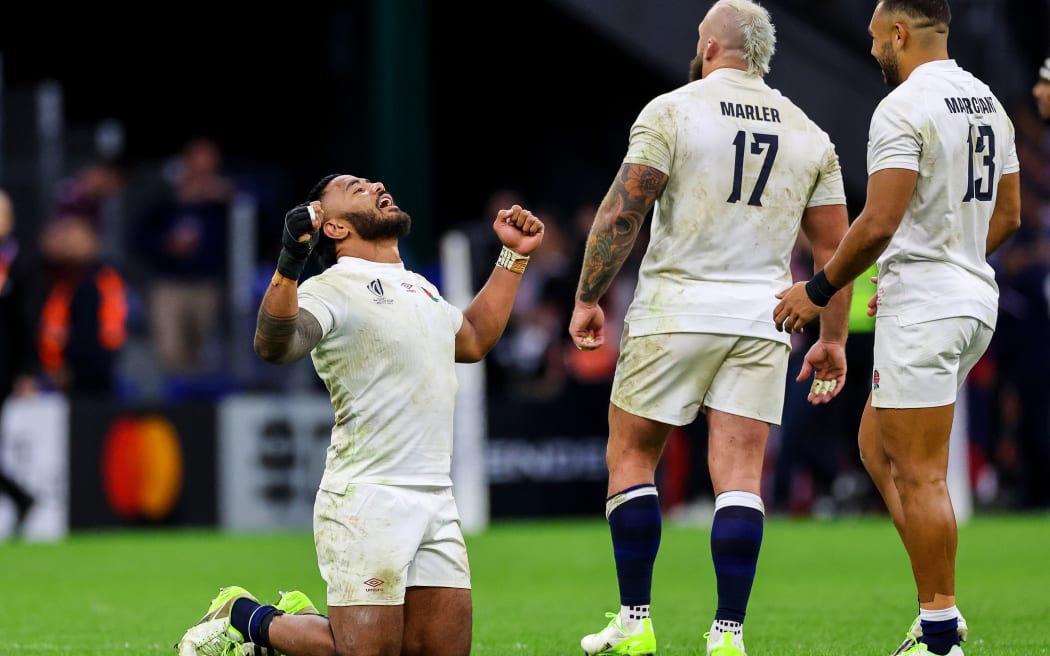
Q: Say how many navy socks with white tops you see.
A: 3